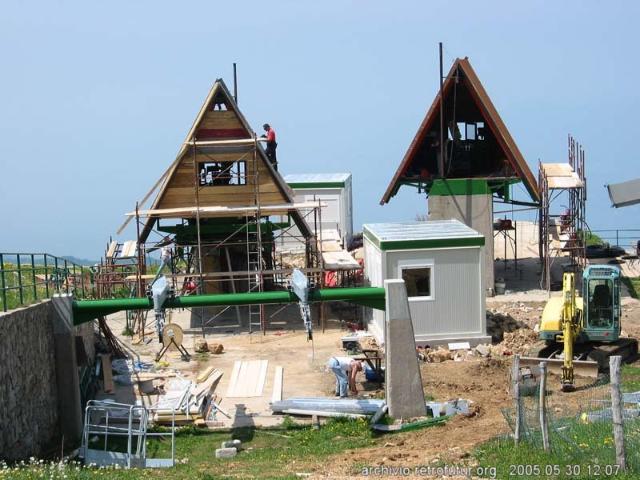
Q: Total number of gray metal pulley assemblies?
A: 2